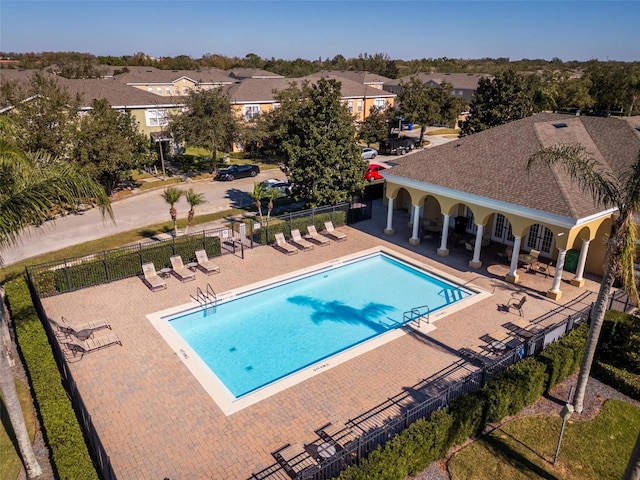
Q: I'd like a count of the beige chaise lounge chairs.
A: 14